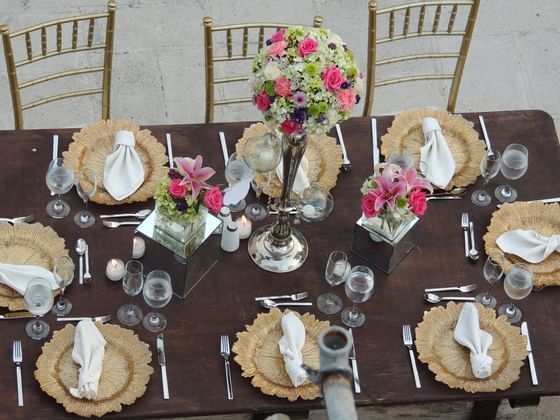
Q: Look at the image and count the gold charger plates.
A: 8